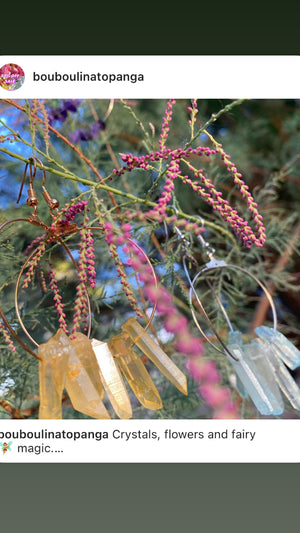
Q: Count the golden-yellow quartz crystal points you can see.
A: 5